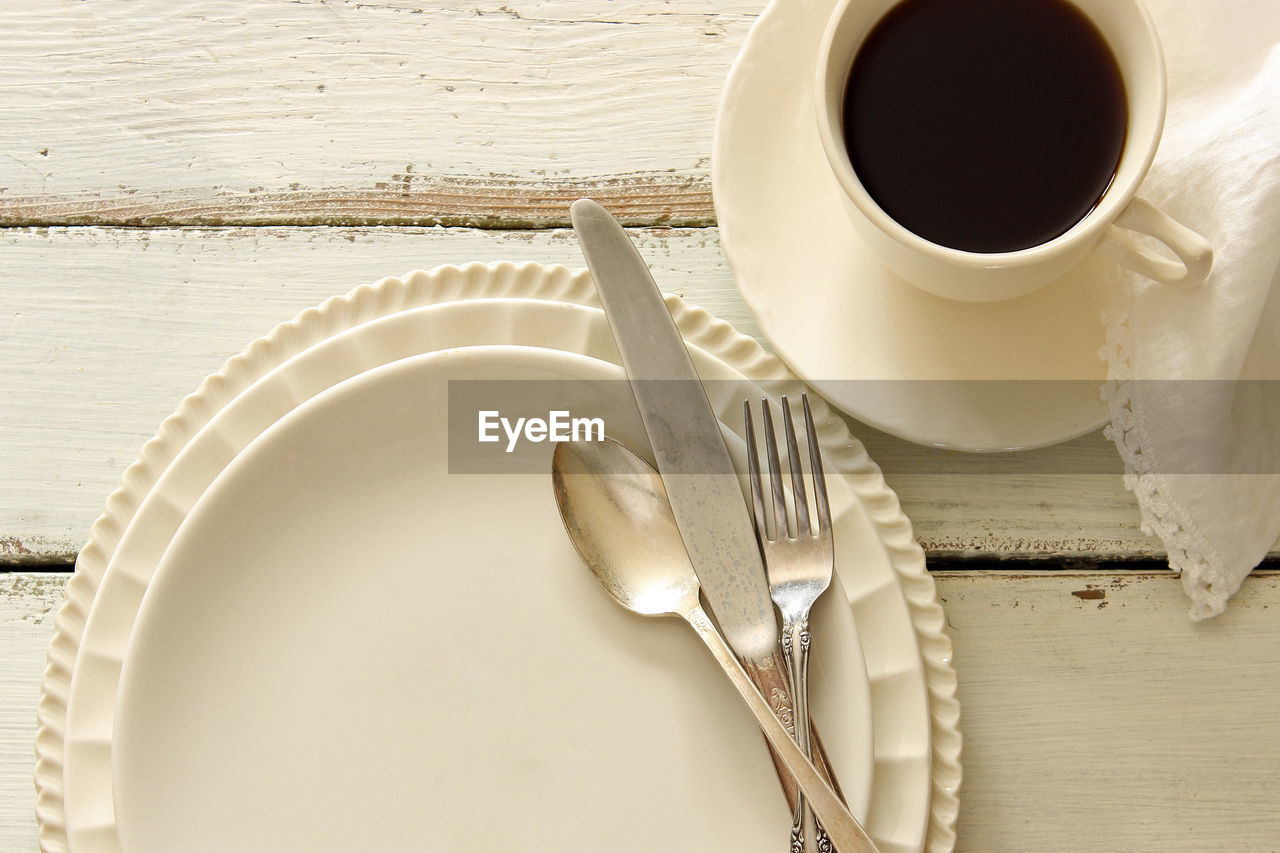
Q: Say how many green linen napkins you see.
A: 0